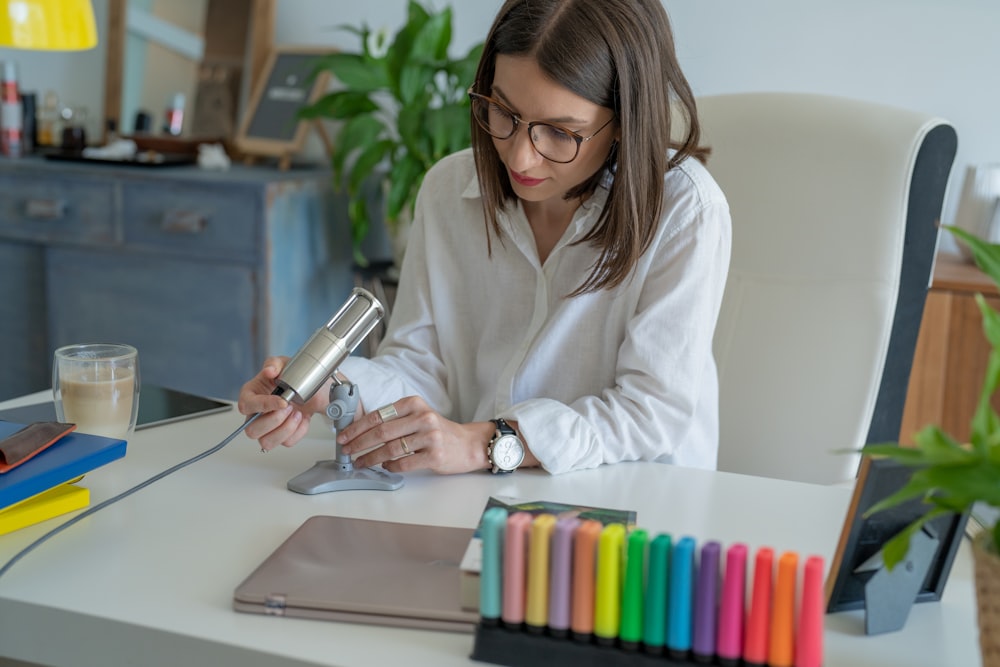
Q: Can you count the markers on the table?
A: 14